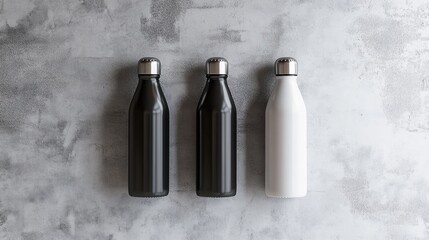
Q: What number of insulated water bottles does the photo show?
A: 3